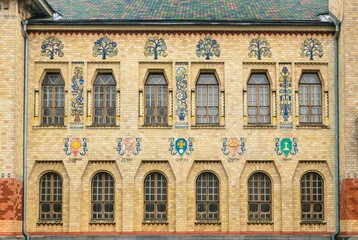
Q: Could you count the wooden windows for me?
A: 12